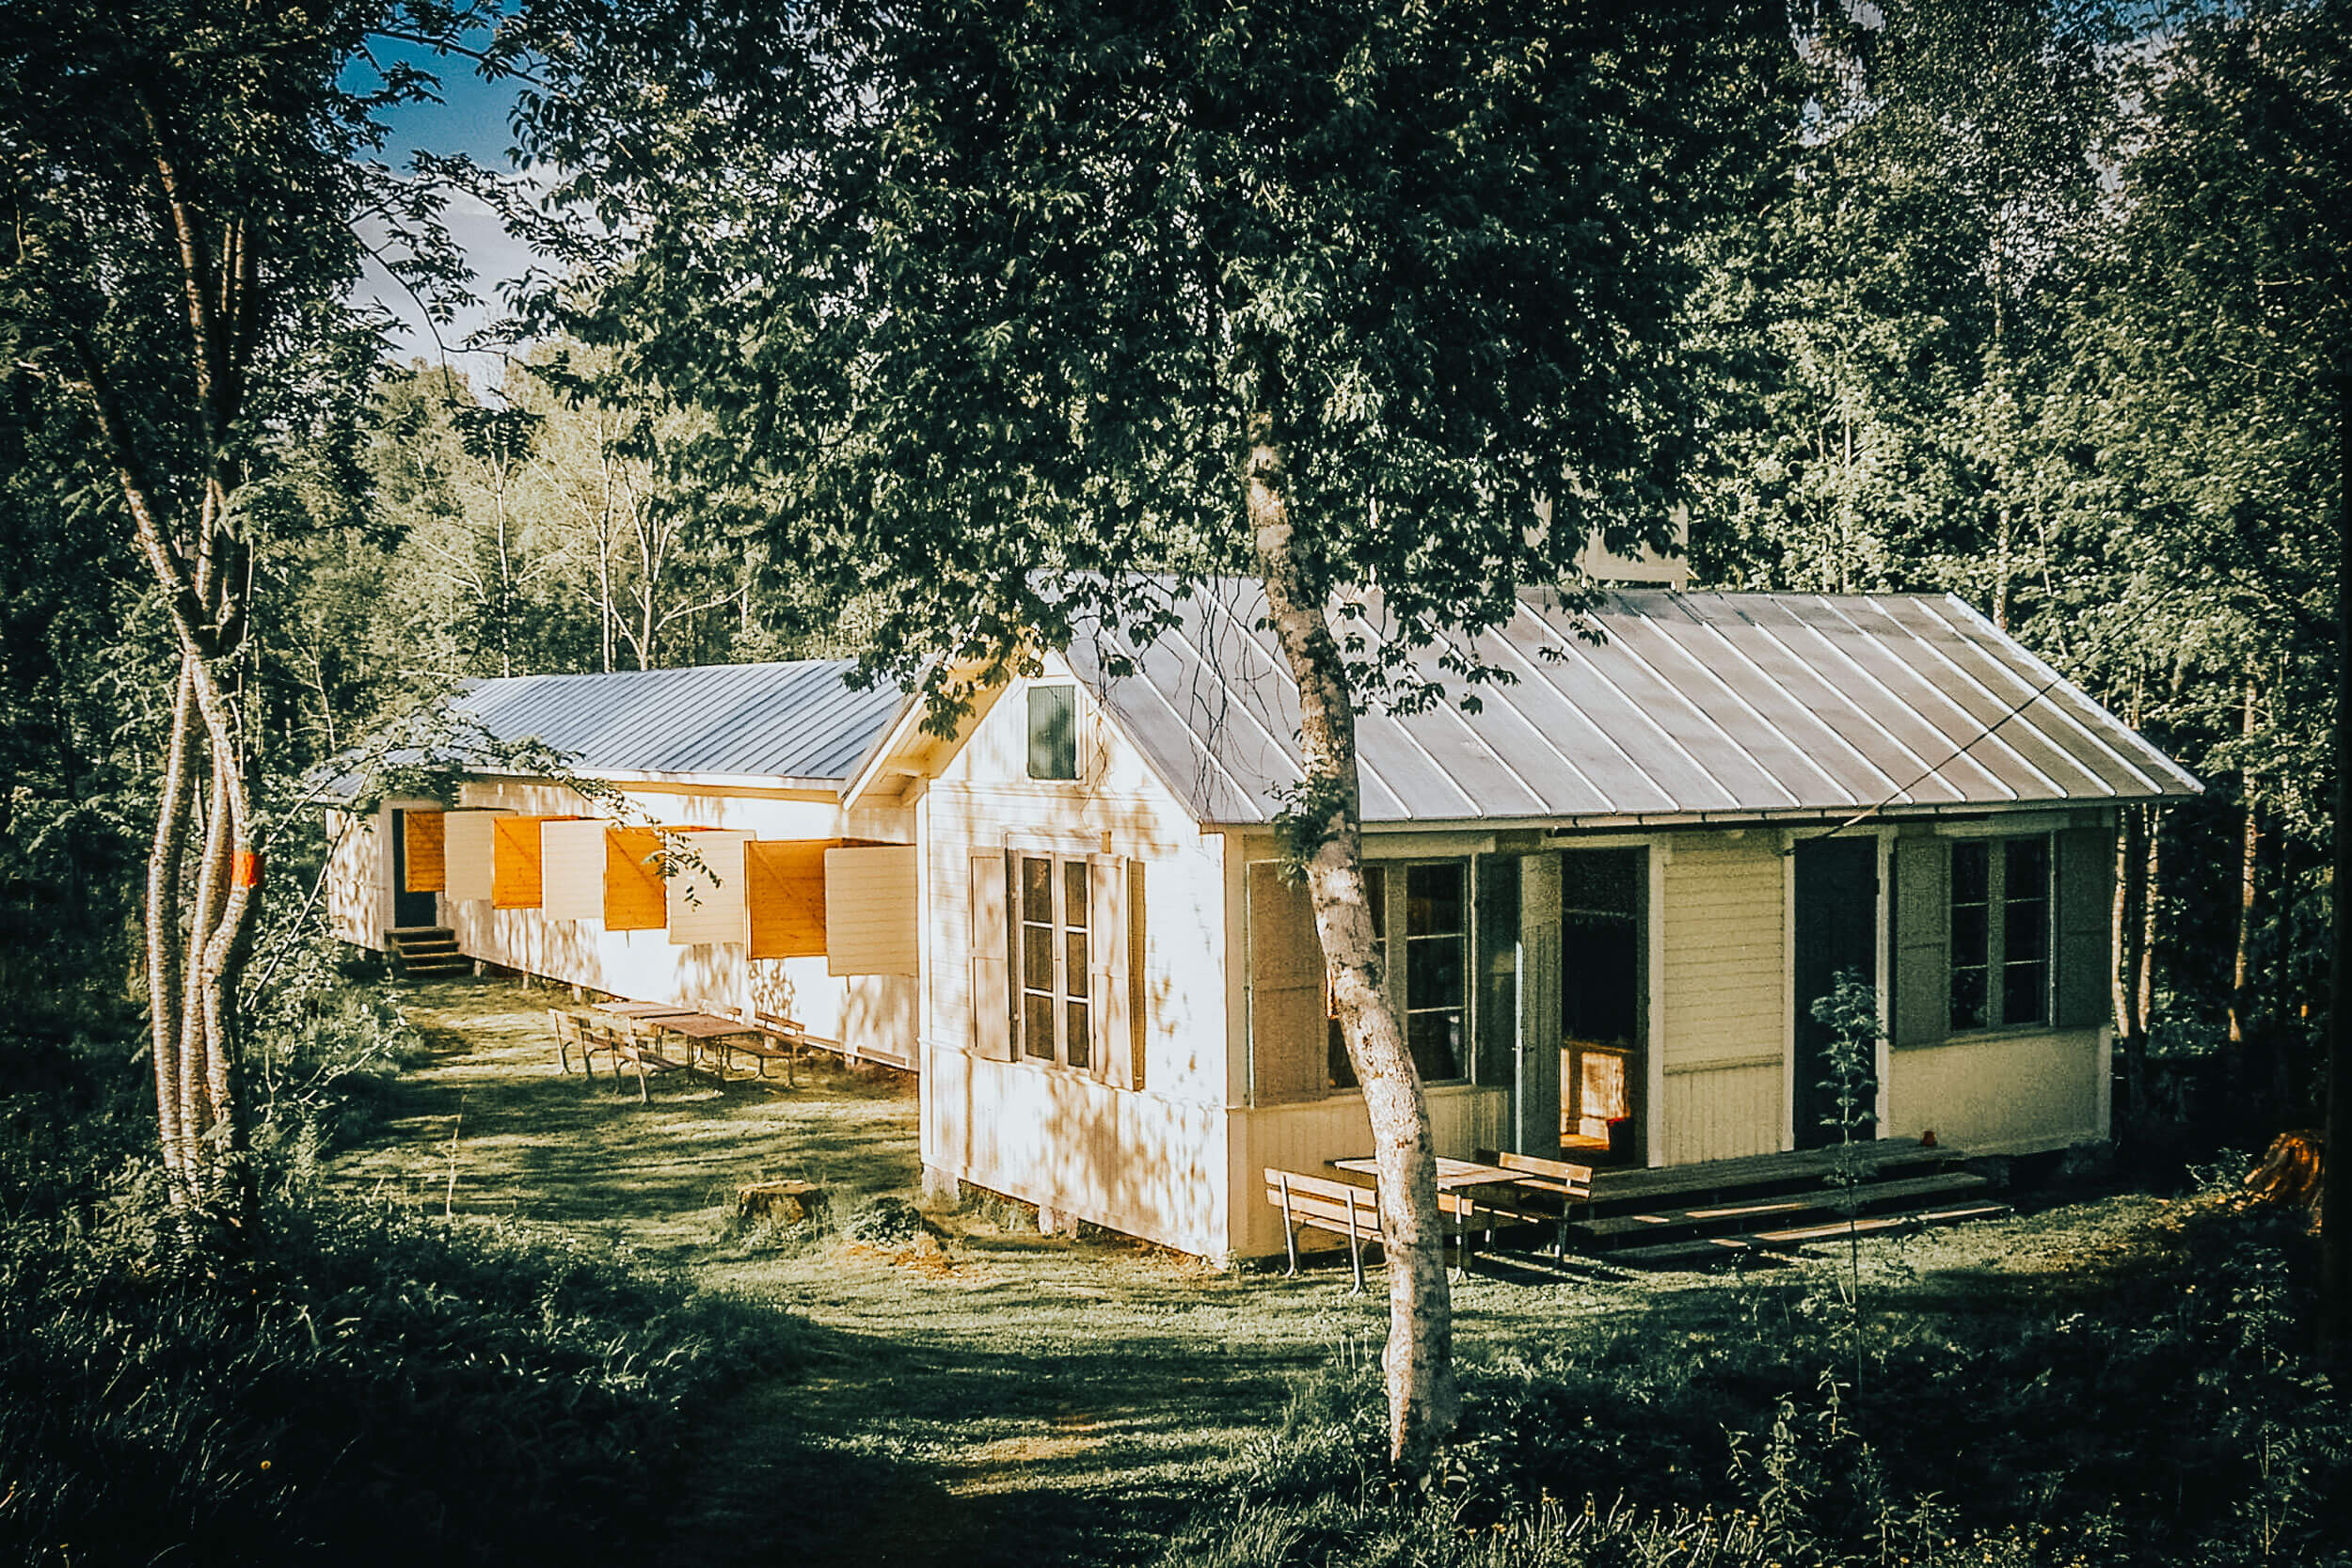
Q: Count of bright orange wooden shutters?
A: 4